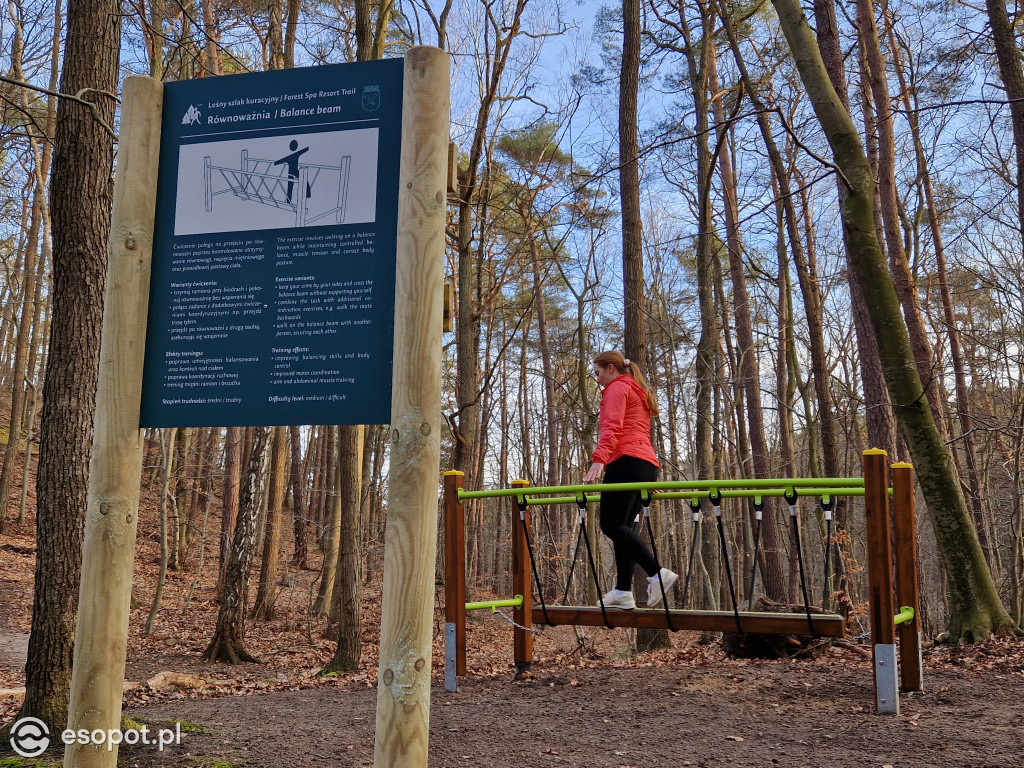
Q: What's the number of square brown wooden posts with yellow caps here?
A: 4